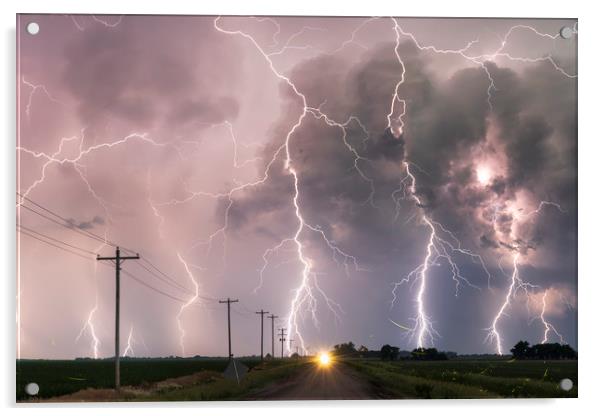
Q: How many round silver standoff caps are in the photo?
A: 4